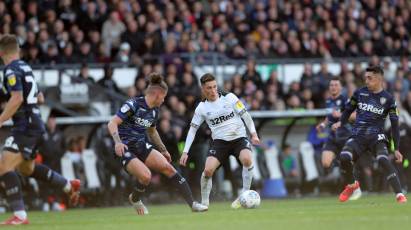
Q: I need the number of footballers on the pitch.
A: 5